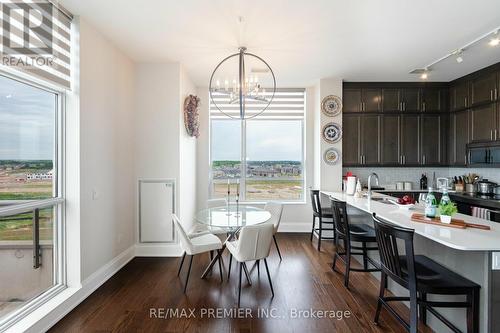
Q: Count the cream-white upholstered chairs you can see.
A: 4